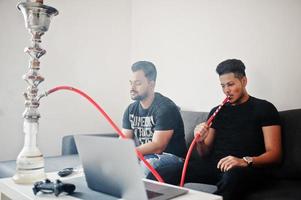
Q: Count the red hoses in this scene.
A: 1